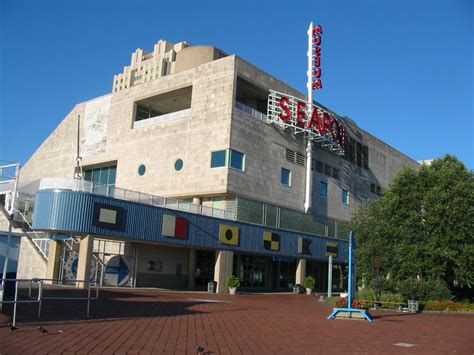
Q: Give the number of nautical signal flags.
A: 6